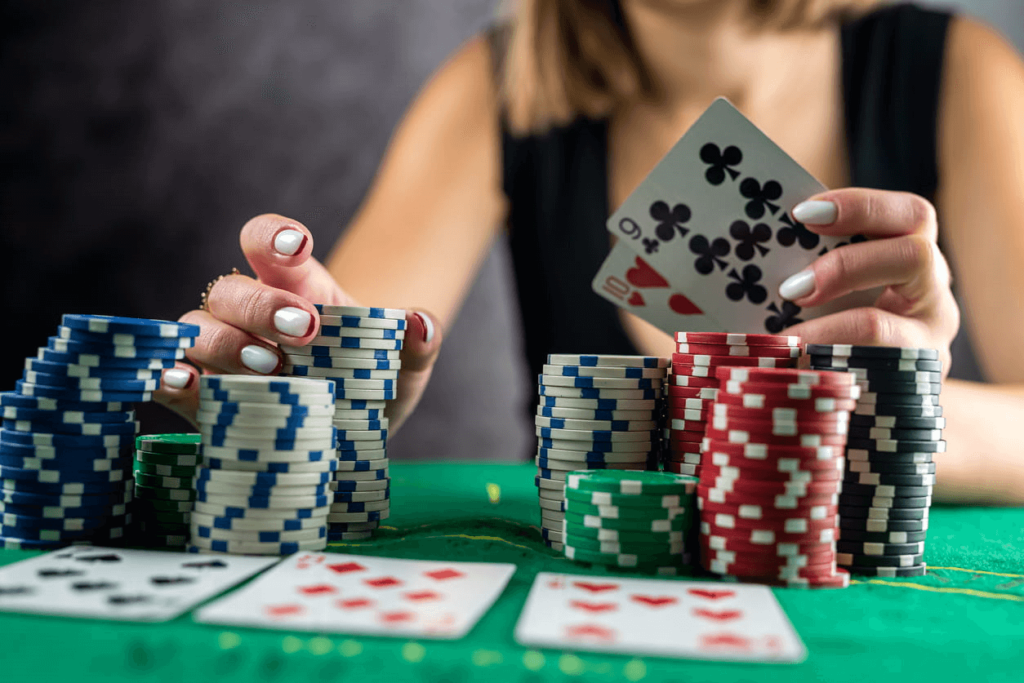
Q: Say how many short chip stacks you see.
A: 2